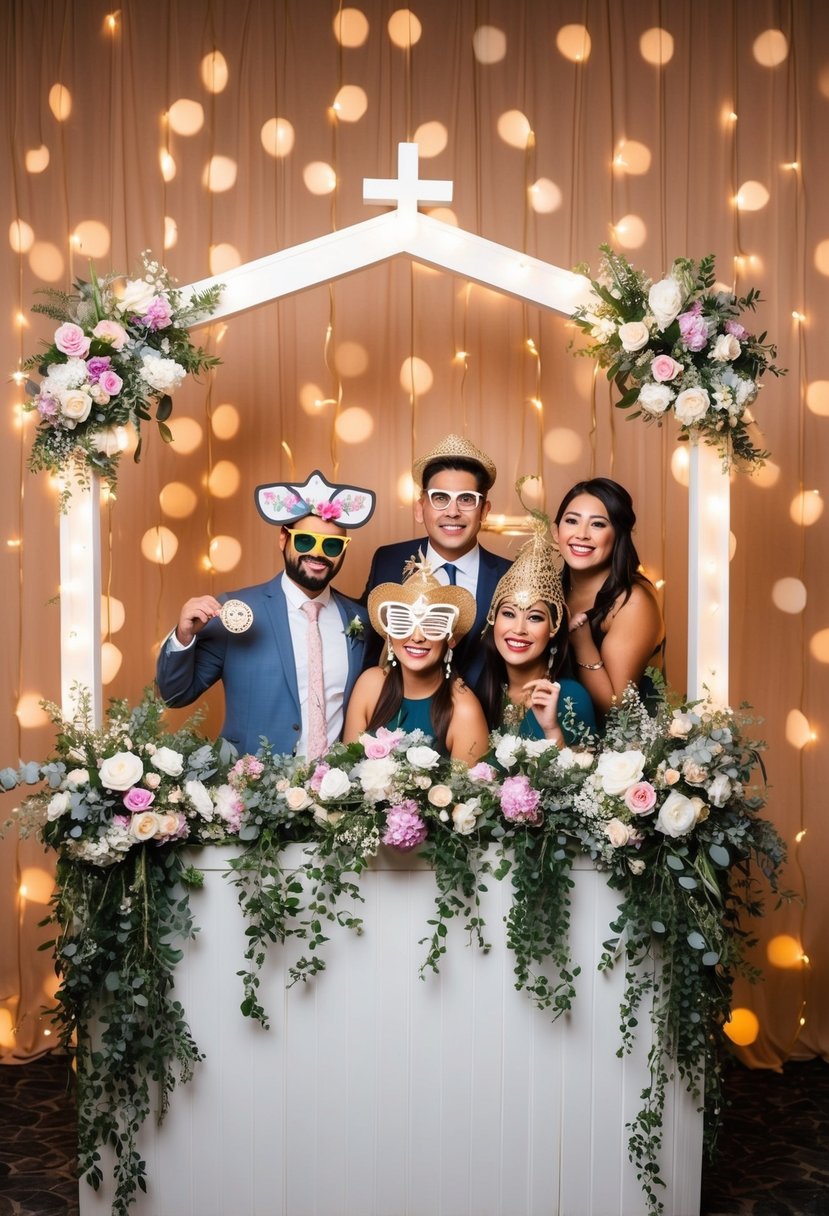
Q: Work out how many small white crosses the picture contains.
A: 1